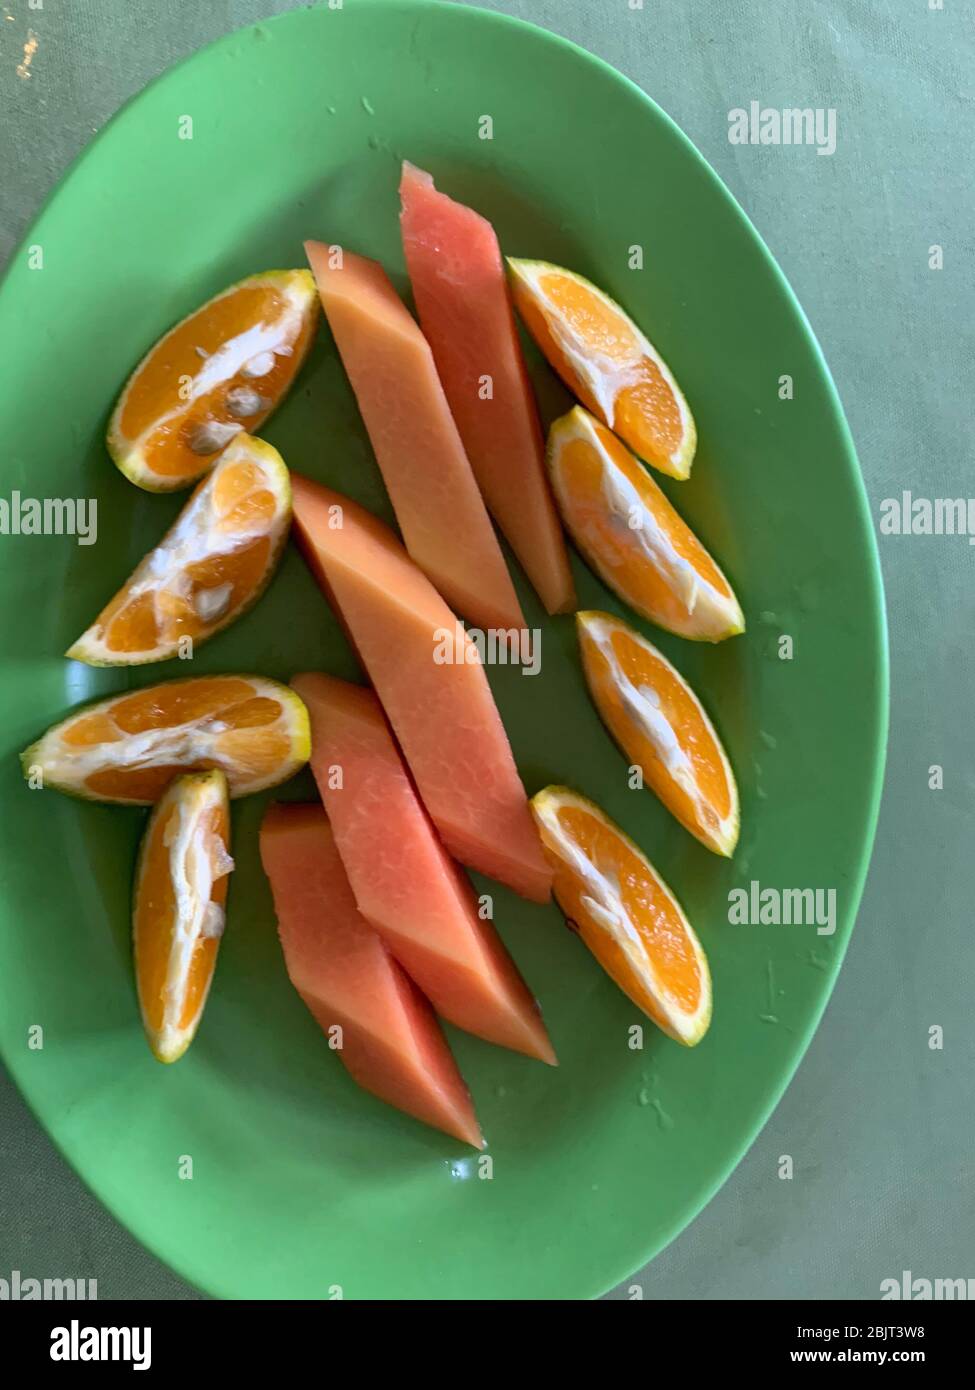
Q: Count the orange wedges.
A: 8